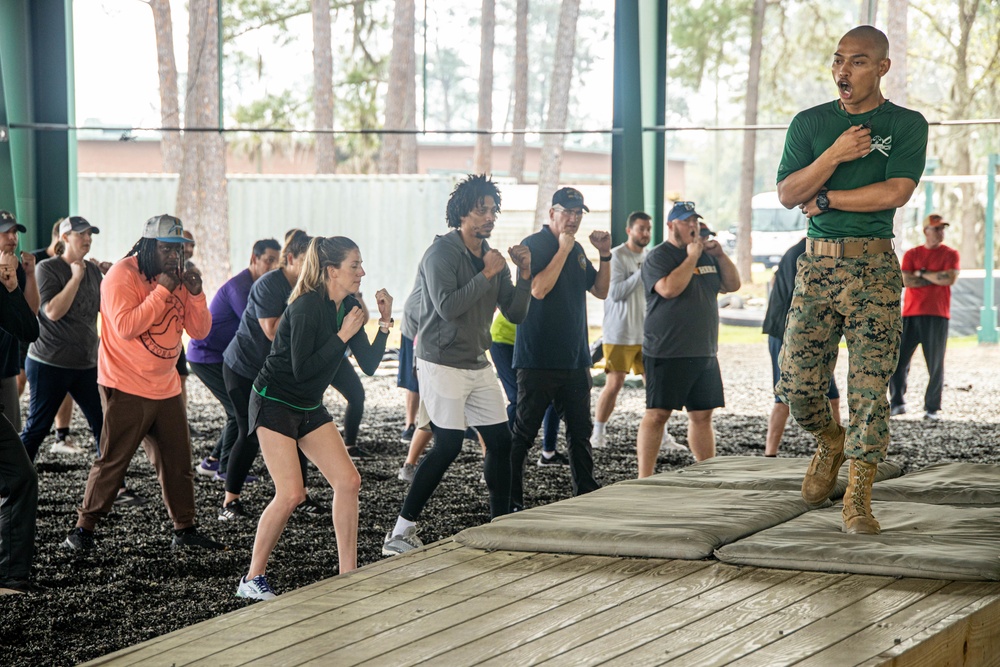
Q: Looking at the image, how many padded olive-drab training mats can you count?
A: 4